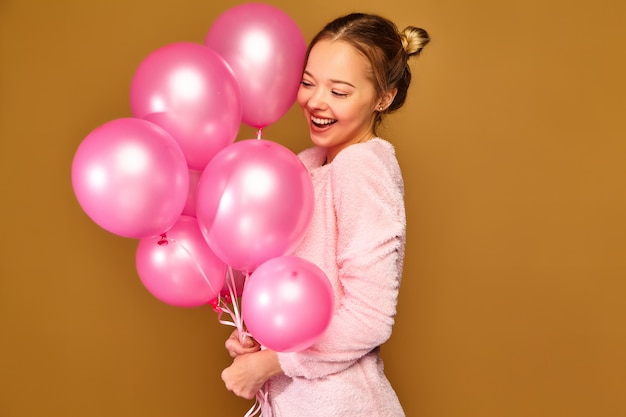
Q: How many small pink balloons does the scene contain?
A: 2